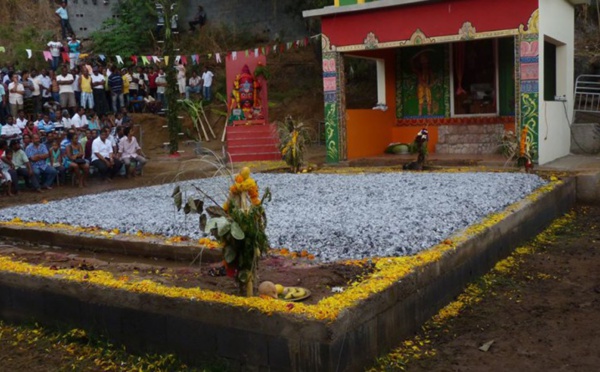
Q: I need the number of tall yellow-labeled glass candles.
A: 0